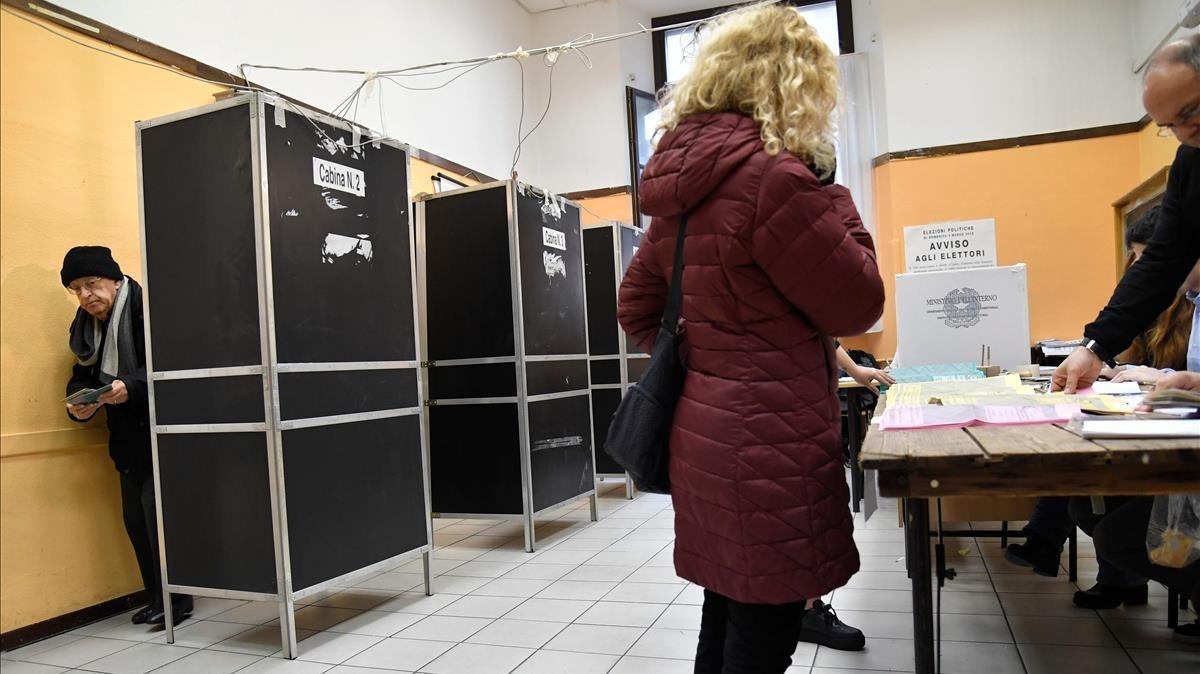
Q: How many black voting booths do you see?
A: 3